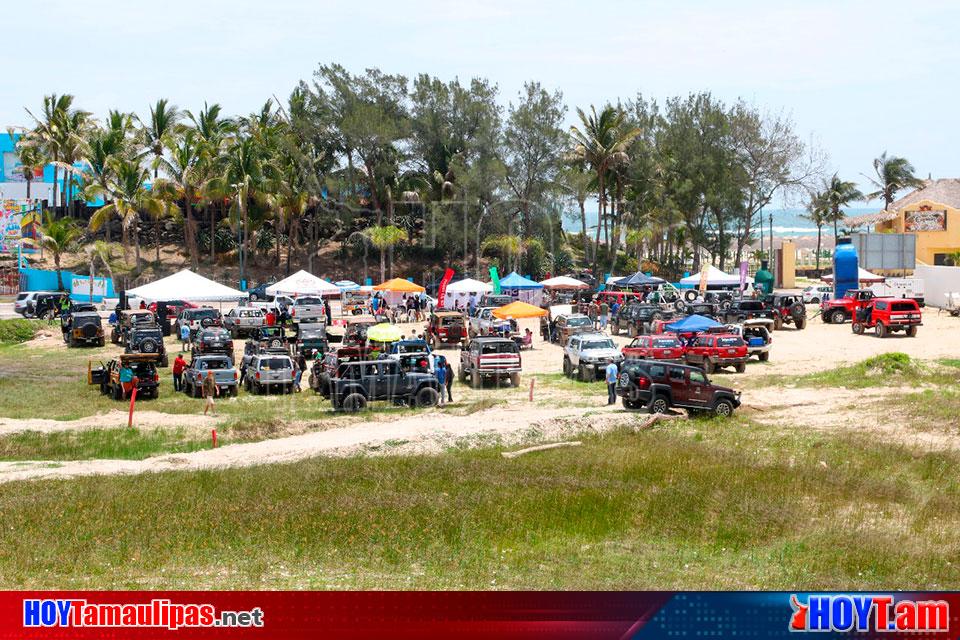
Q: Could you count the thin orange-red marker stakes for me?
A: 3